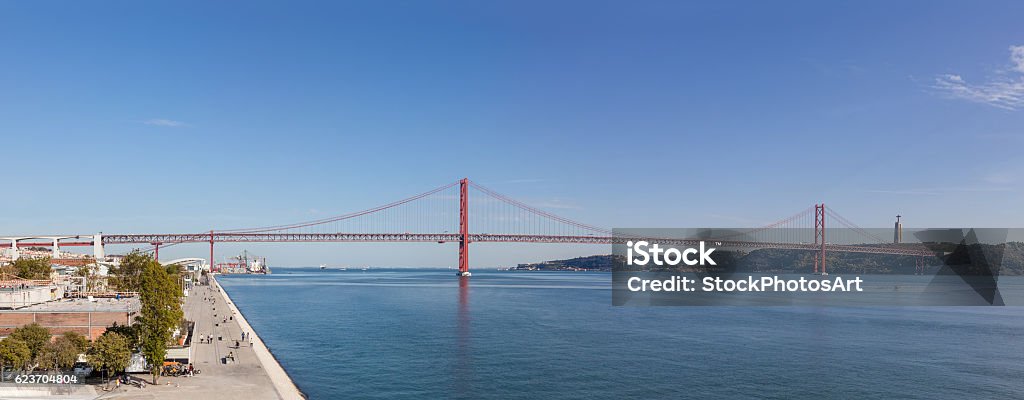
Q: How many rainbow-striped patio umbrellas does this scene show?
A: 0